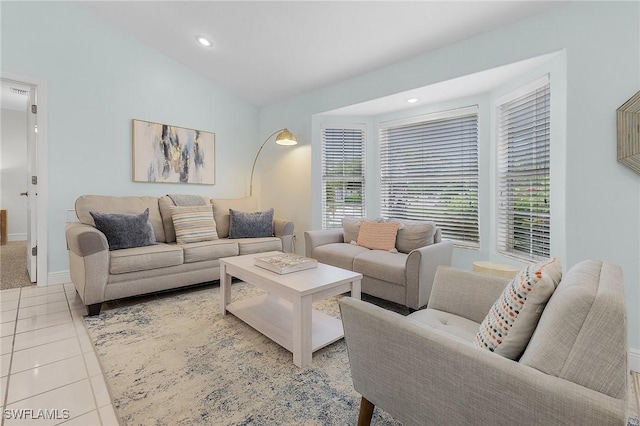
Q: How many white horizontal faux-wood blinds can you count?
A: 3